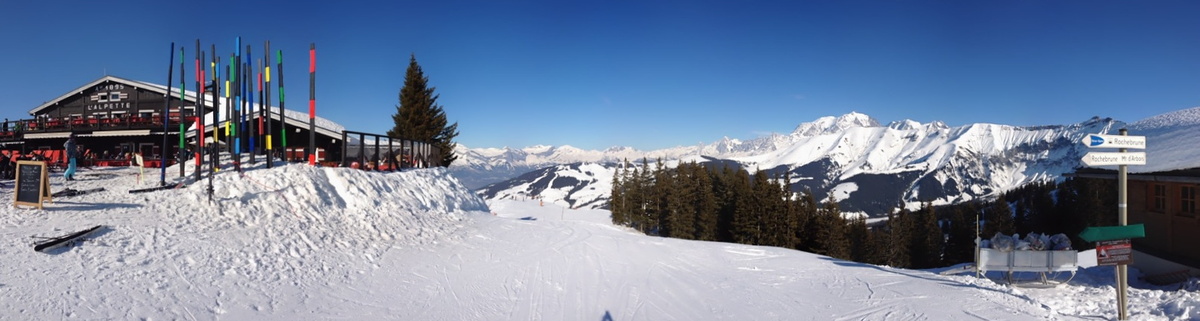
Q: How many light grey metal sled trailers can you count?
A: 1